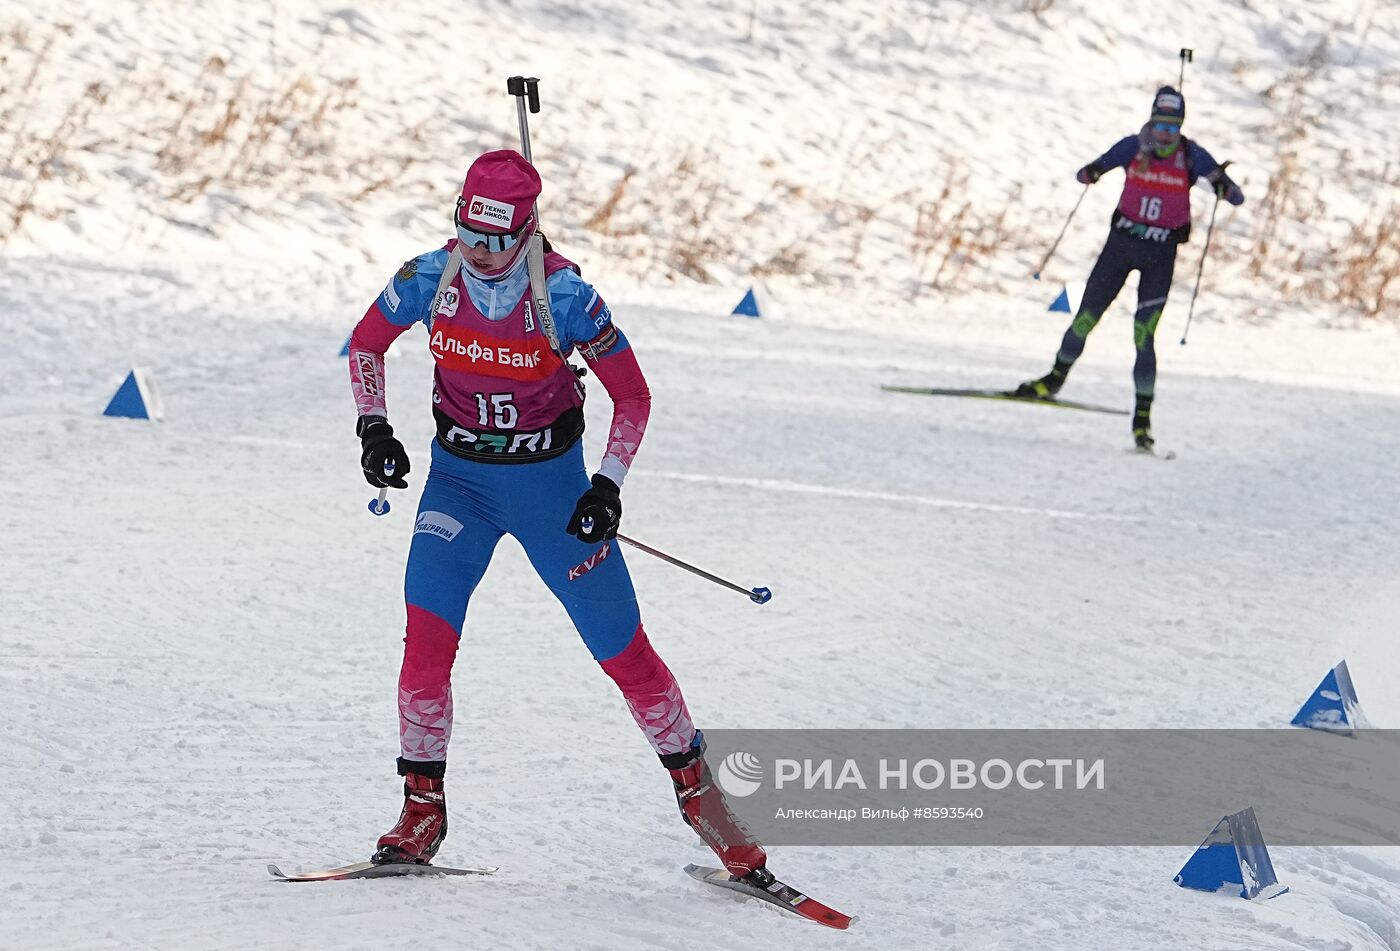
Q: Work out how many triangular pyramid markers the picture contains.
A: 6